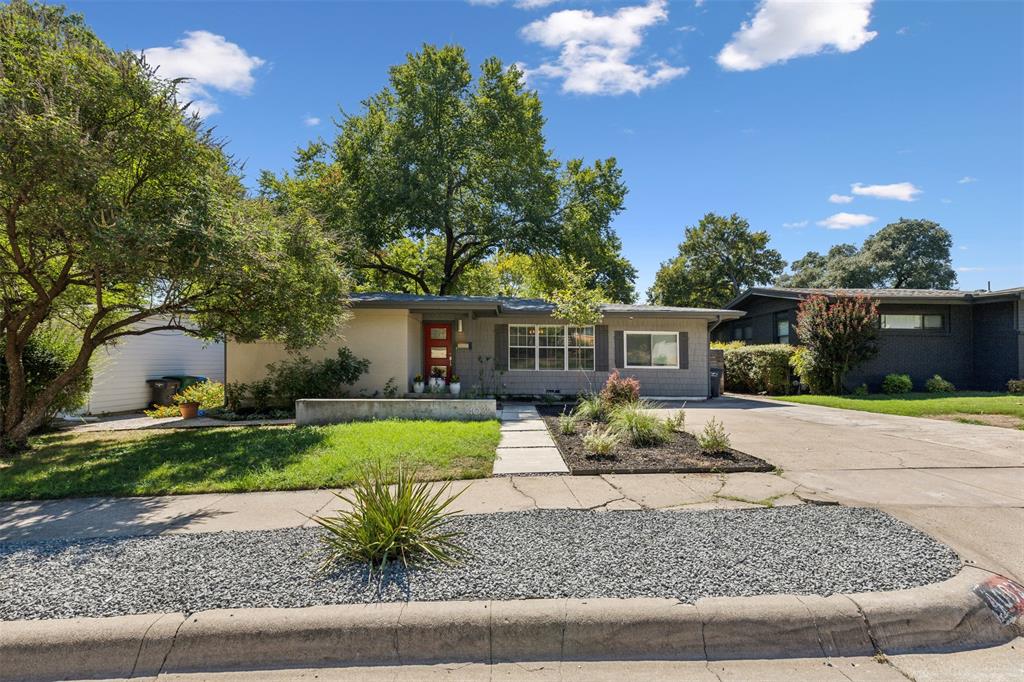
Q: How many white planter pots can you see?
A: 3